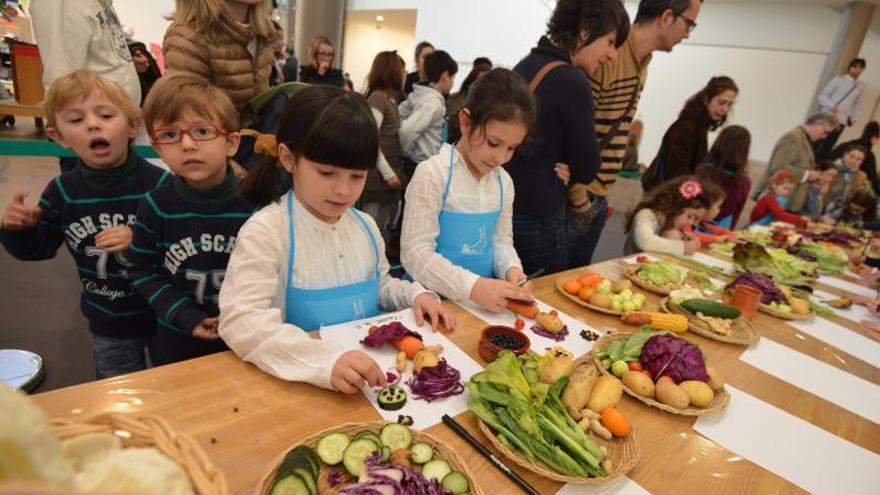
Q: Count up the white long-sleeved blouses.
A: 2